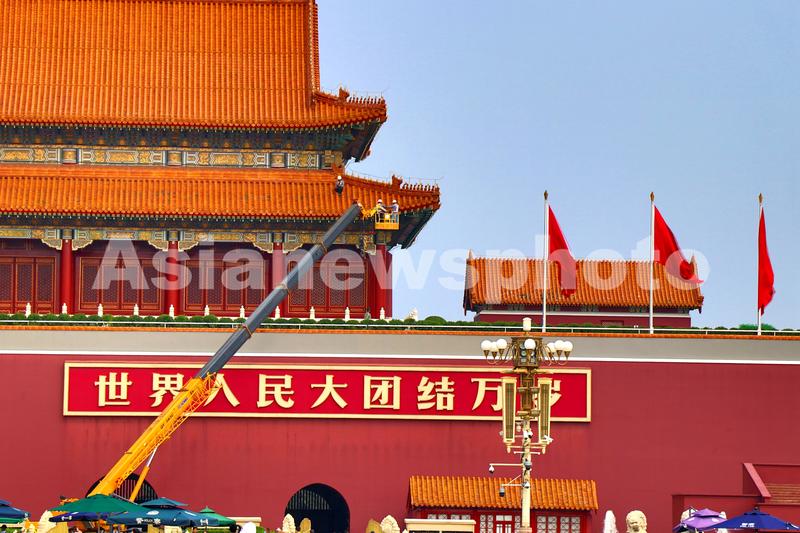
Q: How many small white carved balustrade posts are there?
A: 11